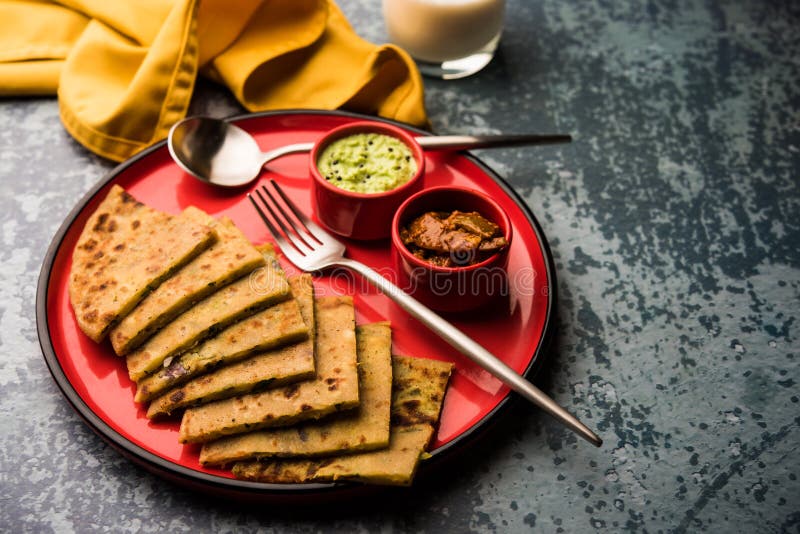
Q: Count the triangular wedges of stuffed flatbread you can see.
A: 8